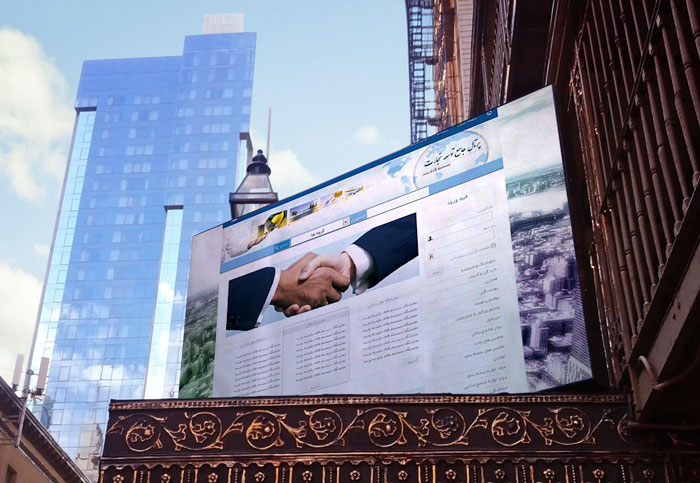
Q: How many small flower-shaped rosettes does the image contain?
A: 12